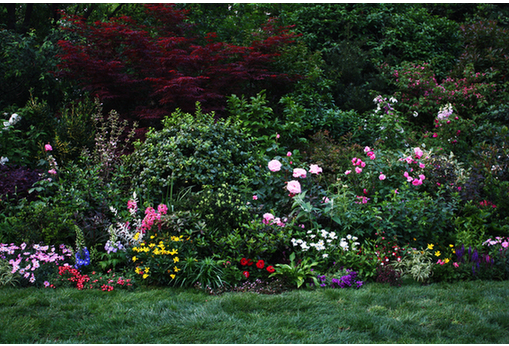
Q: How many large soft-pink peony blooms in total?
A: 4